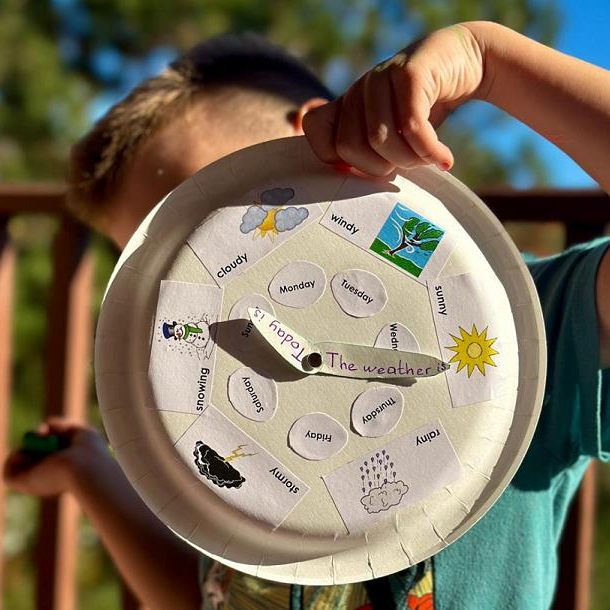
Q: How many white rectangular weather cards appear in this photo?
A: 6